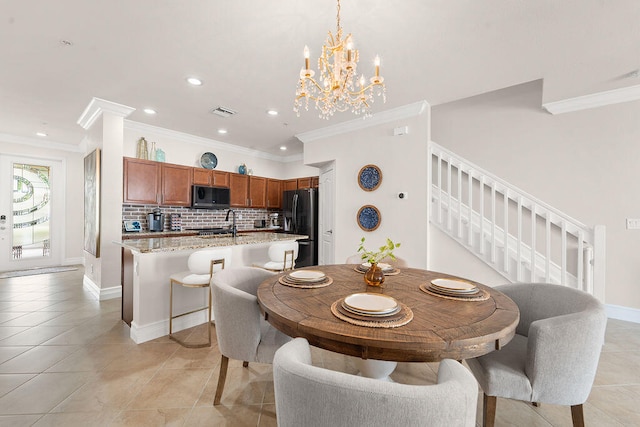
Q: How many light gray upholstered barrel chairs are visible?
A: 4